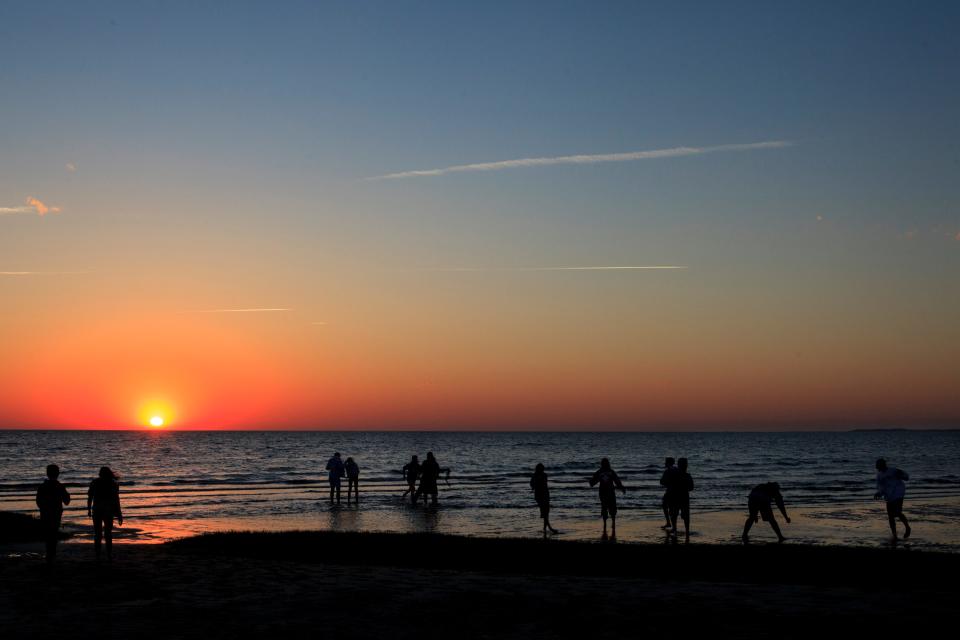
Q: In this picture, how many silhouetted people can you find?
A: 12